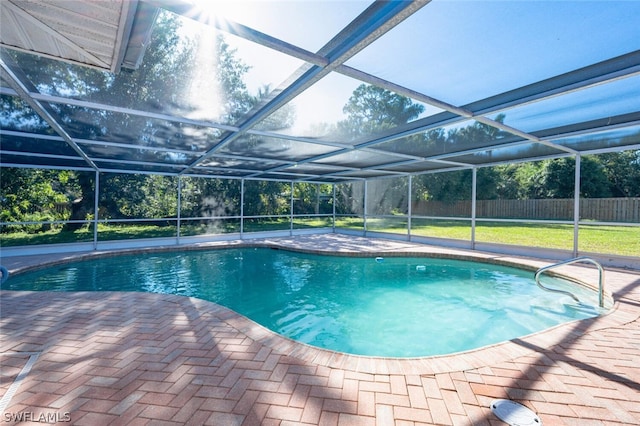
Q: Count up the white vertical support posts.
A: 9